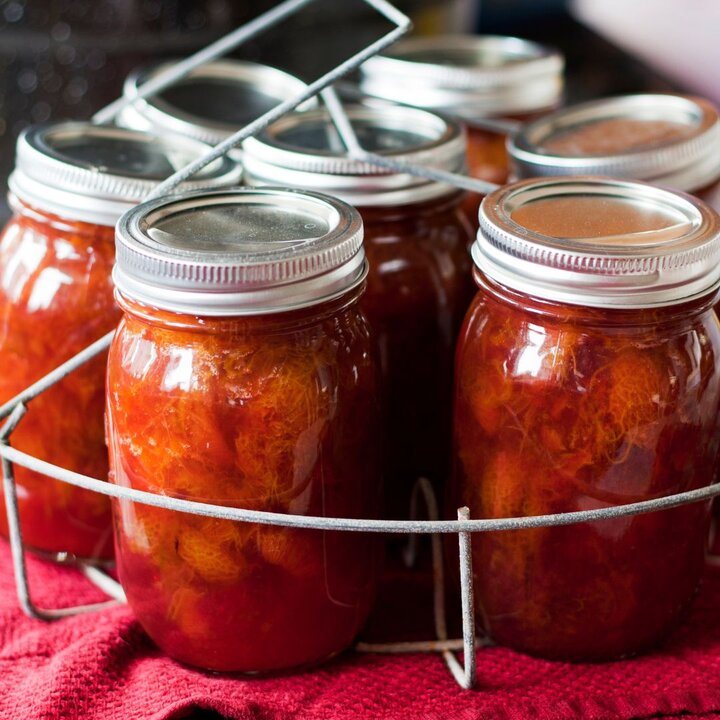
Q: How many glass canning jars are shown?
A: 7